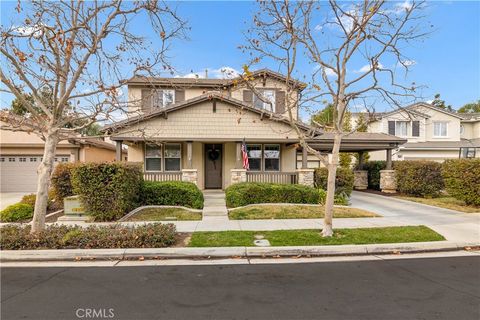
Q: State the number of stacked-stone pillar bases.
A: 5